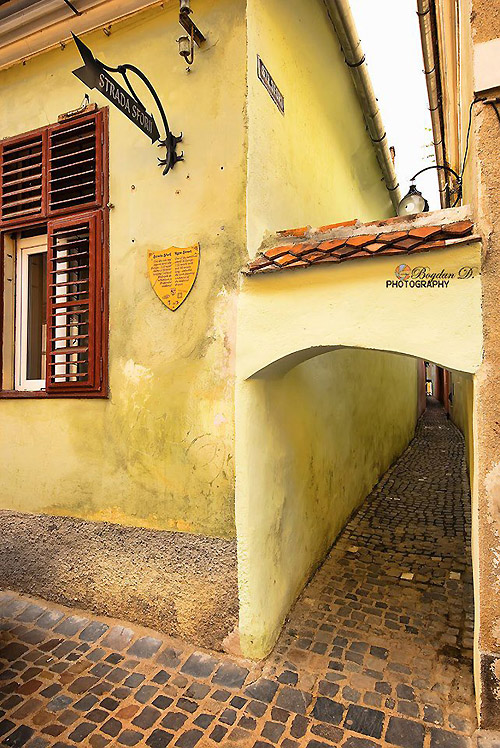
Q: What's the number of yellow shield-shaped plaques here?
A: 1